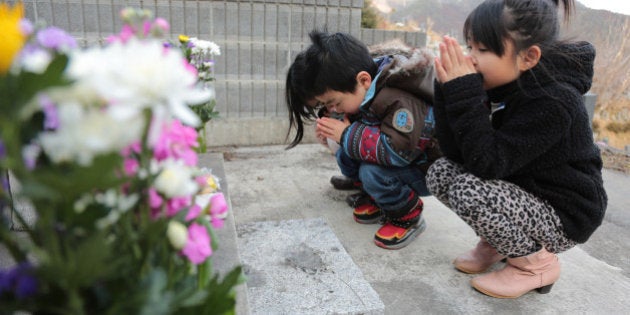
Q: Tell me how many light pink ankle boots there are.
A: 2